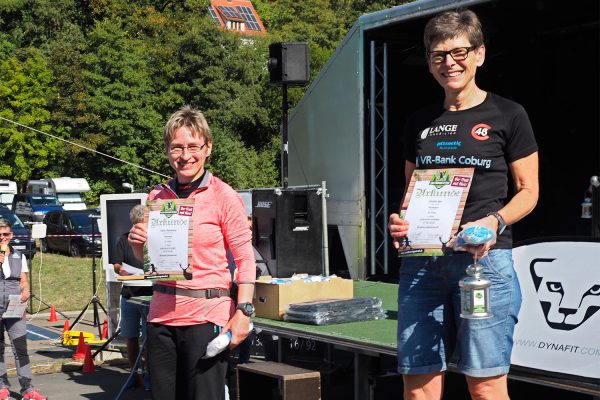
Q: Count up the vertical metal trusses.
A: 1